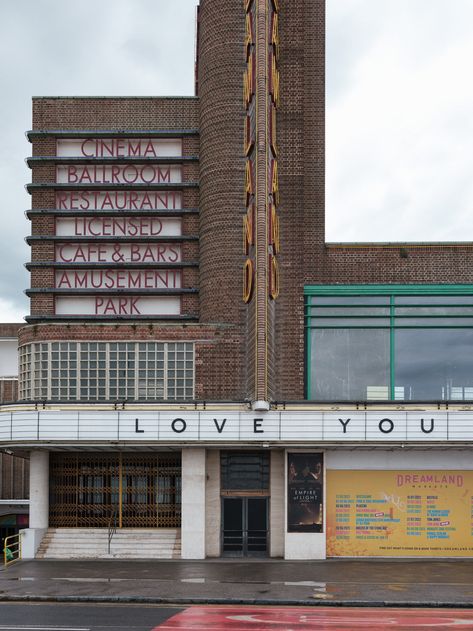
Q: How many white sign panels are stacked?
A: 7